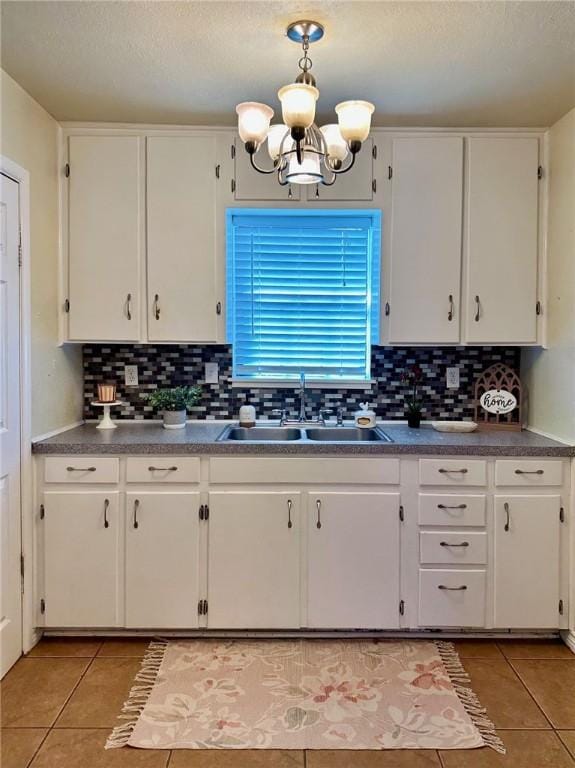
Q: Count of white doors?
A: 12